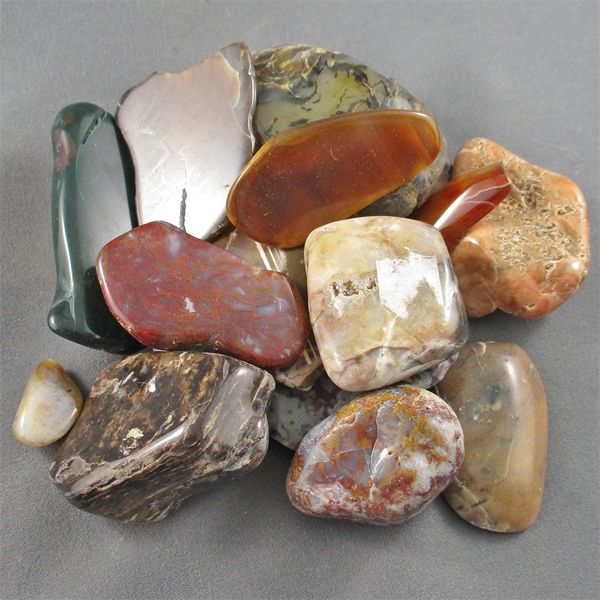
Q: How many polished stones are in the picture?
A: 14